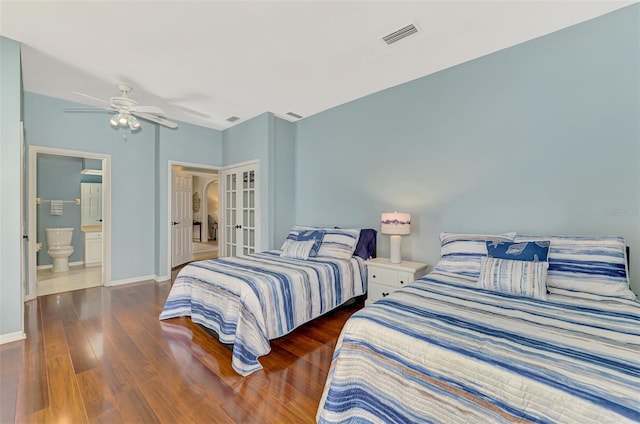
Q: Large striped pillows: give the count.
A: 3